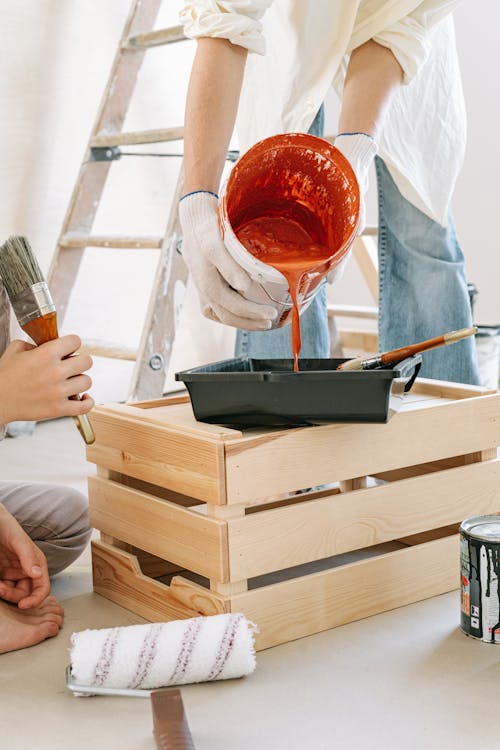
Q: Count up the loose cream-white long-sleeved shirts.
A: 1